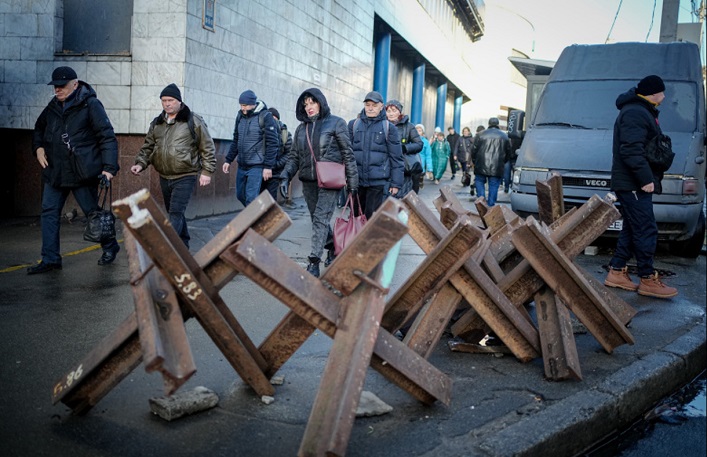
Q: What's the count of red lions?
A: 0